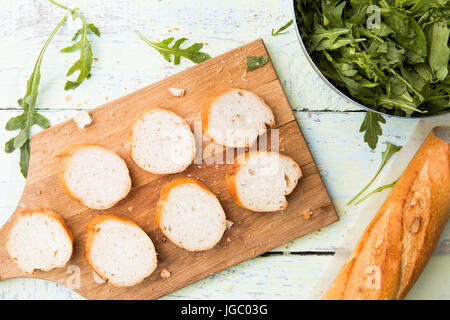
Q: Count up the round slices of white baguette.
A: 7